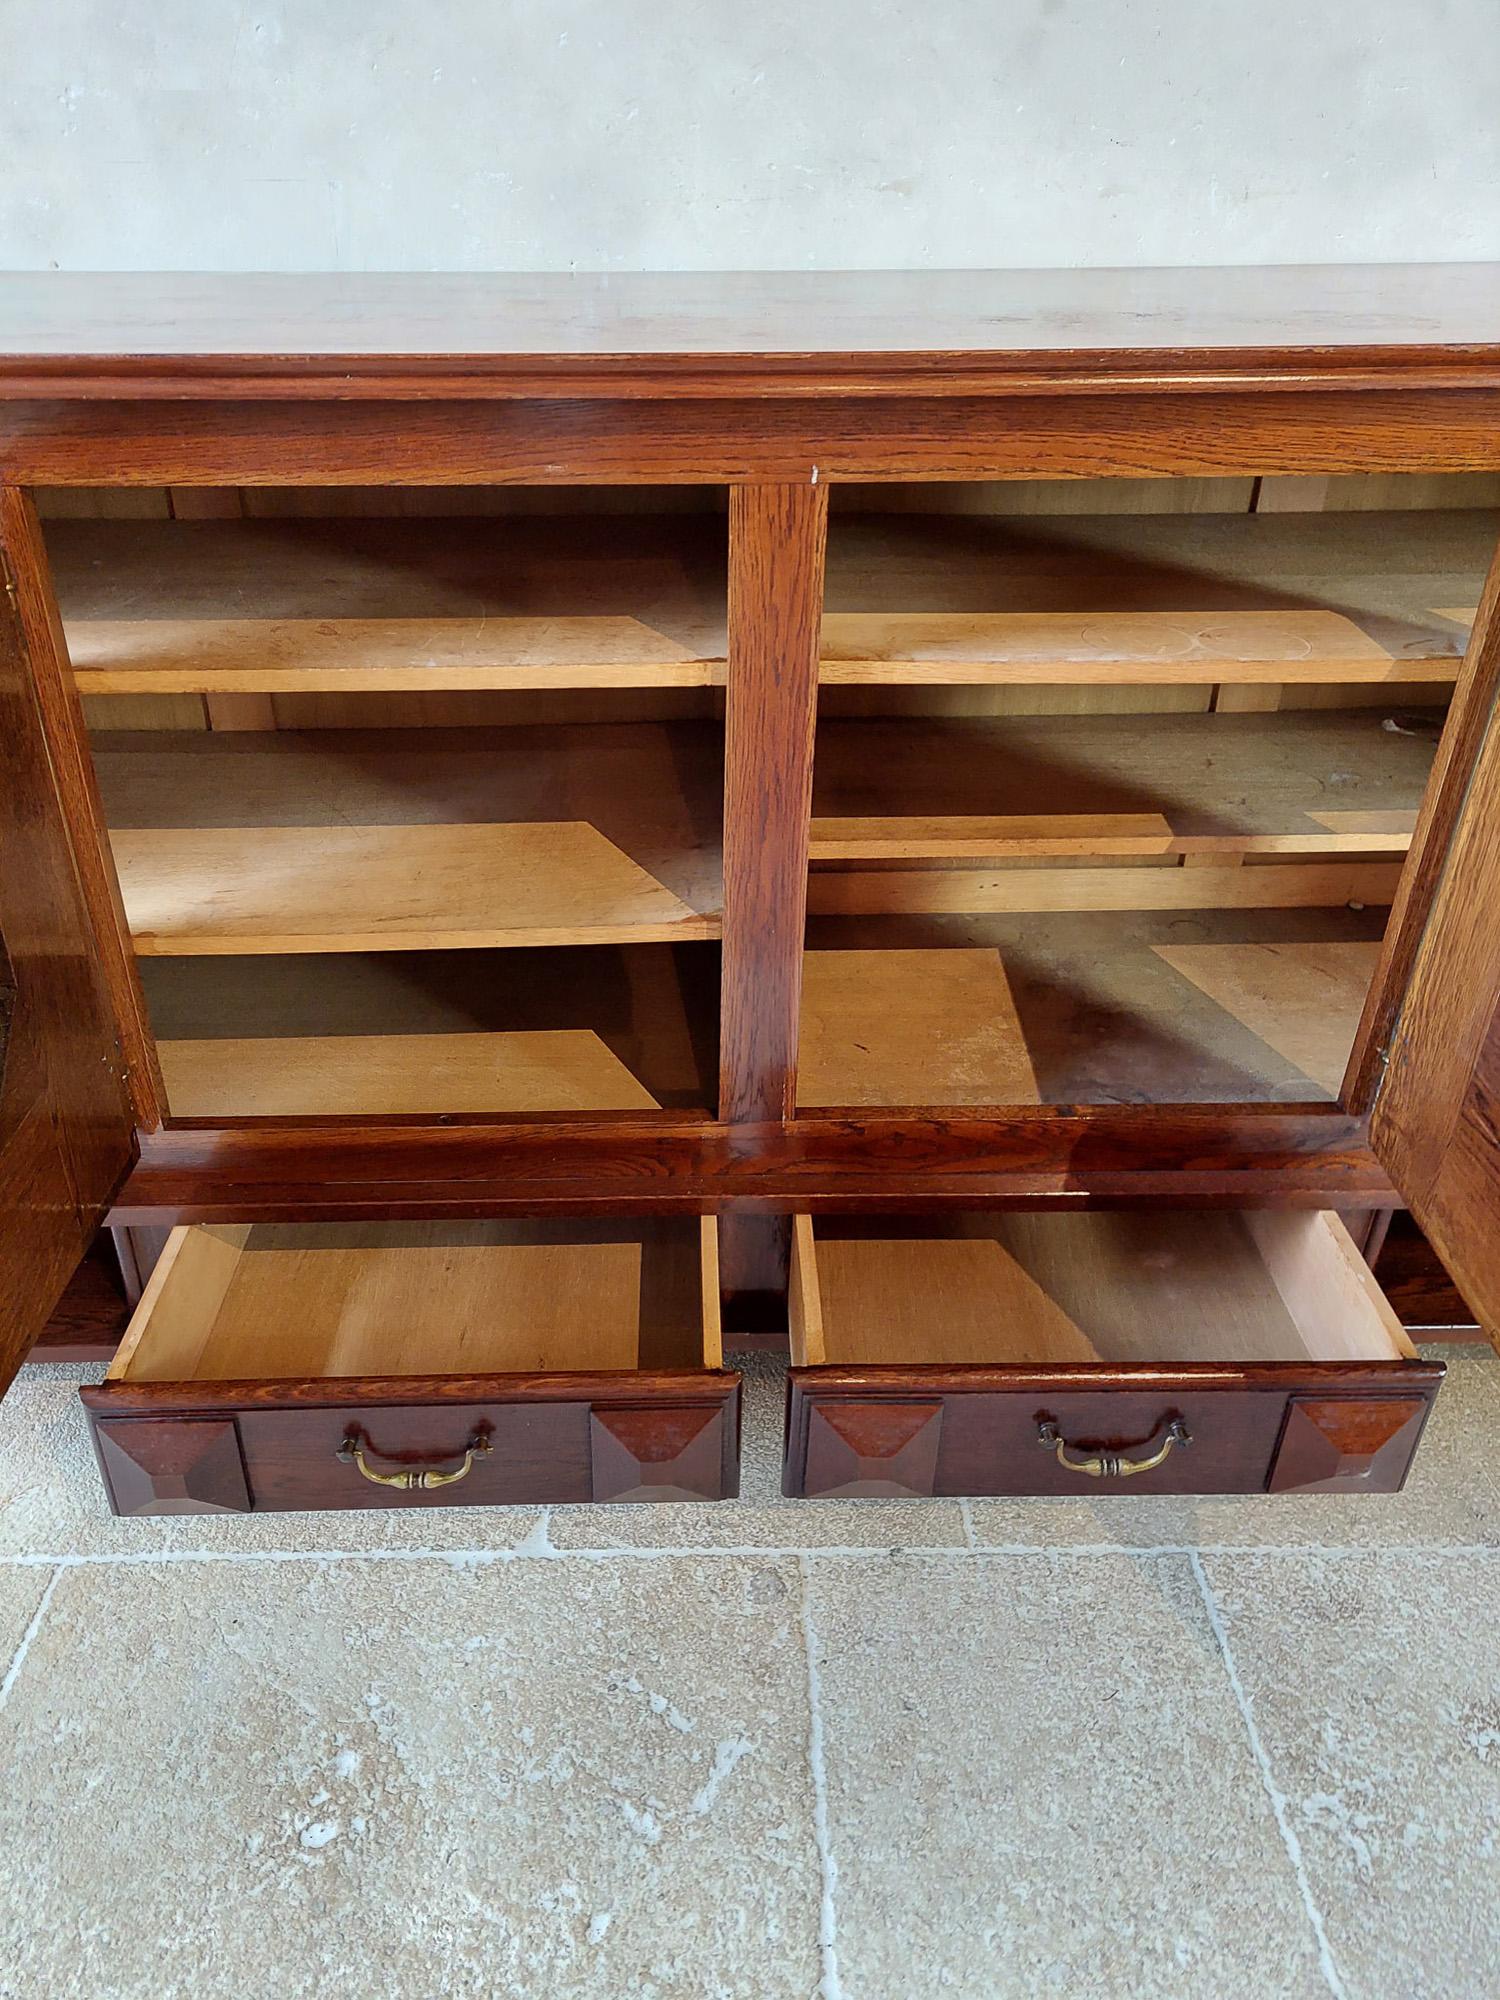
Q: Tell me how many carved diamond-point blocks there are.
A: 4